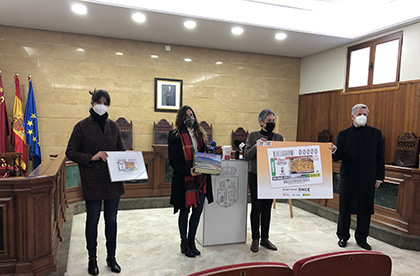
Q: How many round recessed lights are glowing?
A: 5